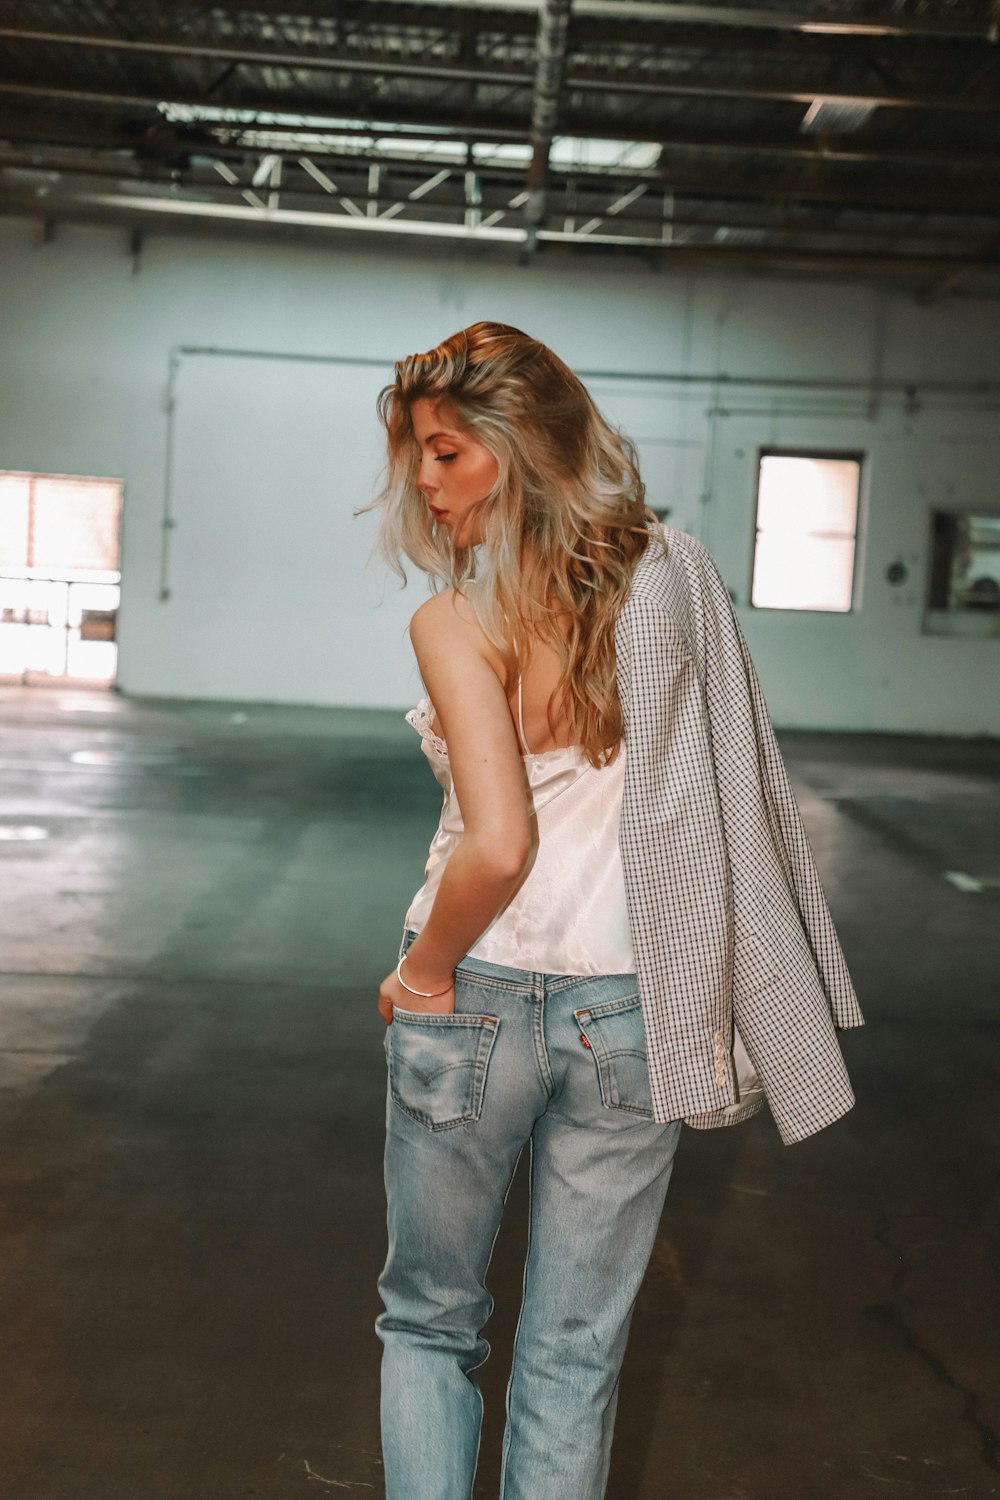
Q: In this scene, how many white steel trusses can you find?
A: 1